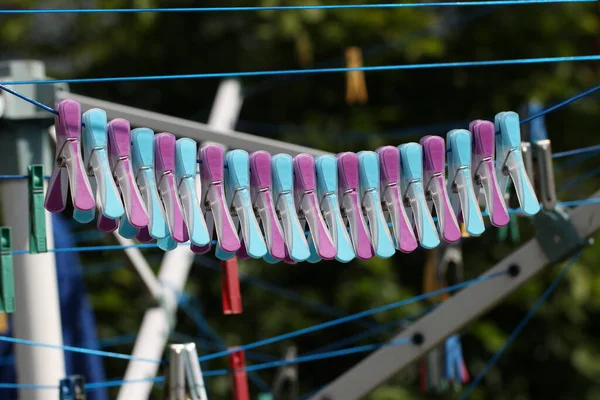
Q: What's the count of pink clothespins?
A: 10